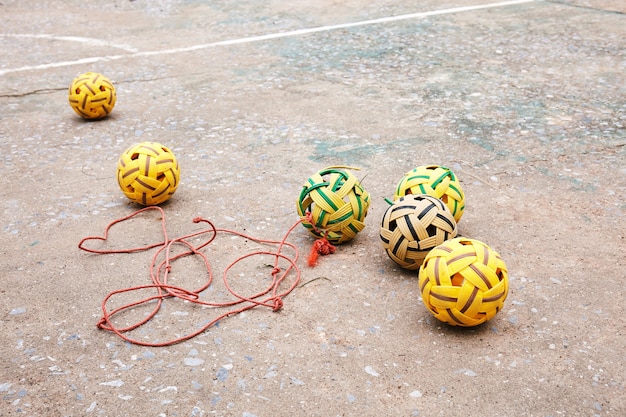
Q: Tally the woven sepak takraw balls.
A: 6